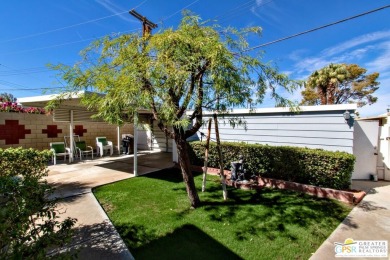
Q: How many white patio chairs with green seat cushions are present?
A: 3